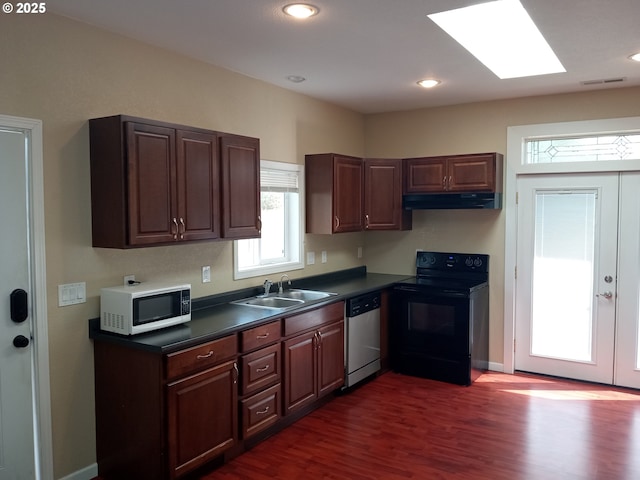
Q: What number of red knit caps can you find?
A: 0